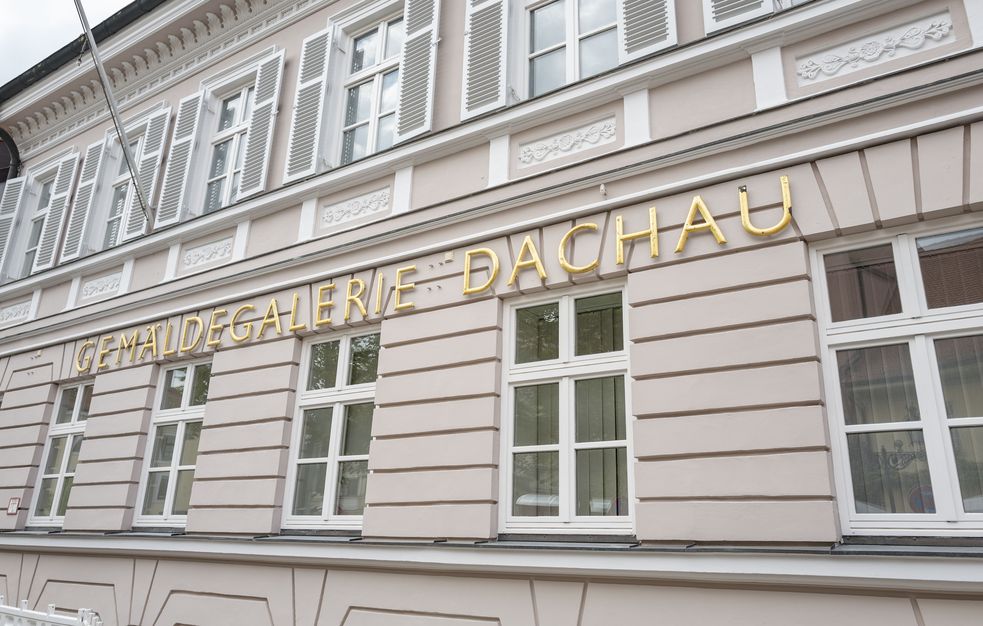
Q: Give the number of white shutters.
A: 11